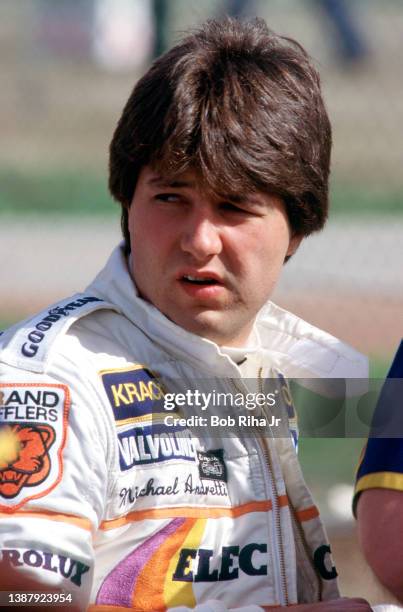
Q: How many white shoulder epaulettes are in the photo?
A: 1